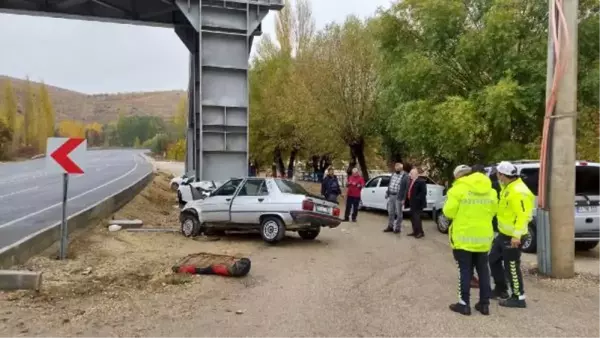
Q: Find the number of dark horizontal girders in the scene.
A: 1